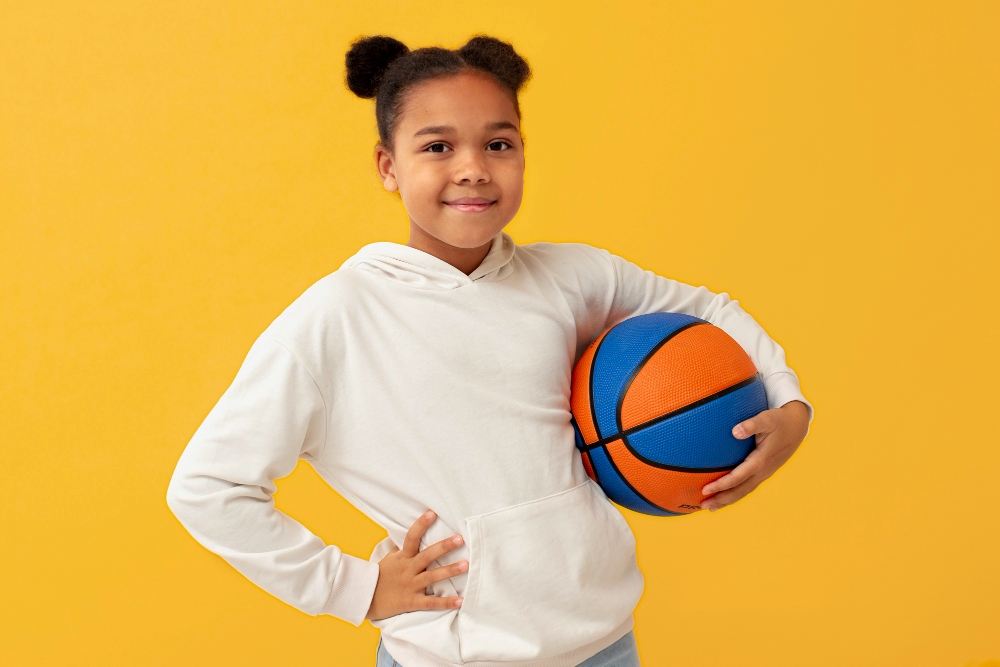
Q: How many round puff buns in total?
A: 2